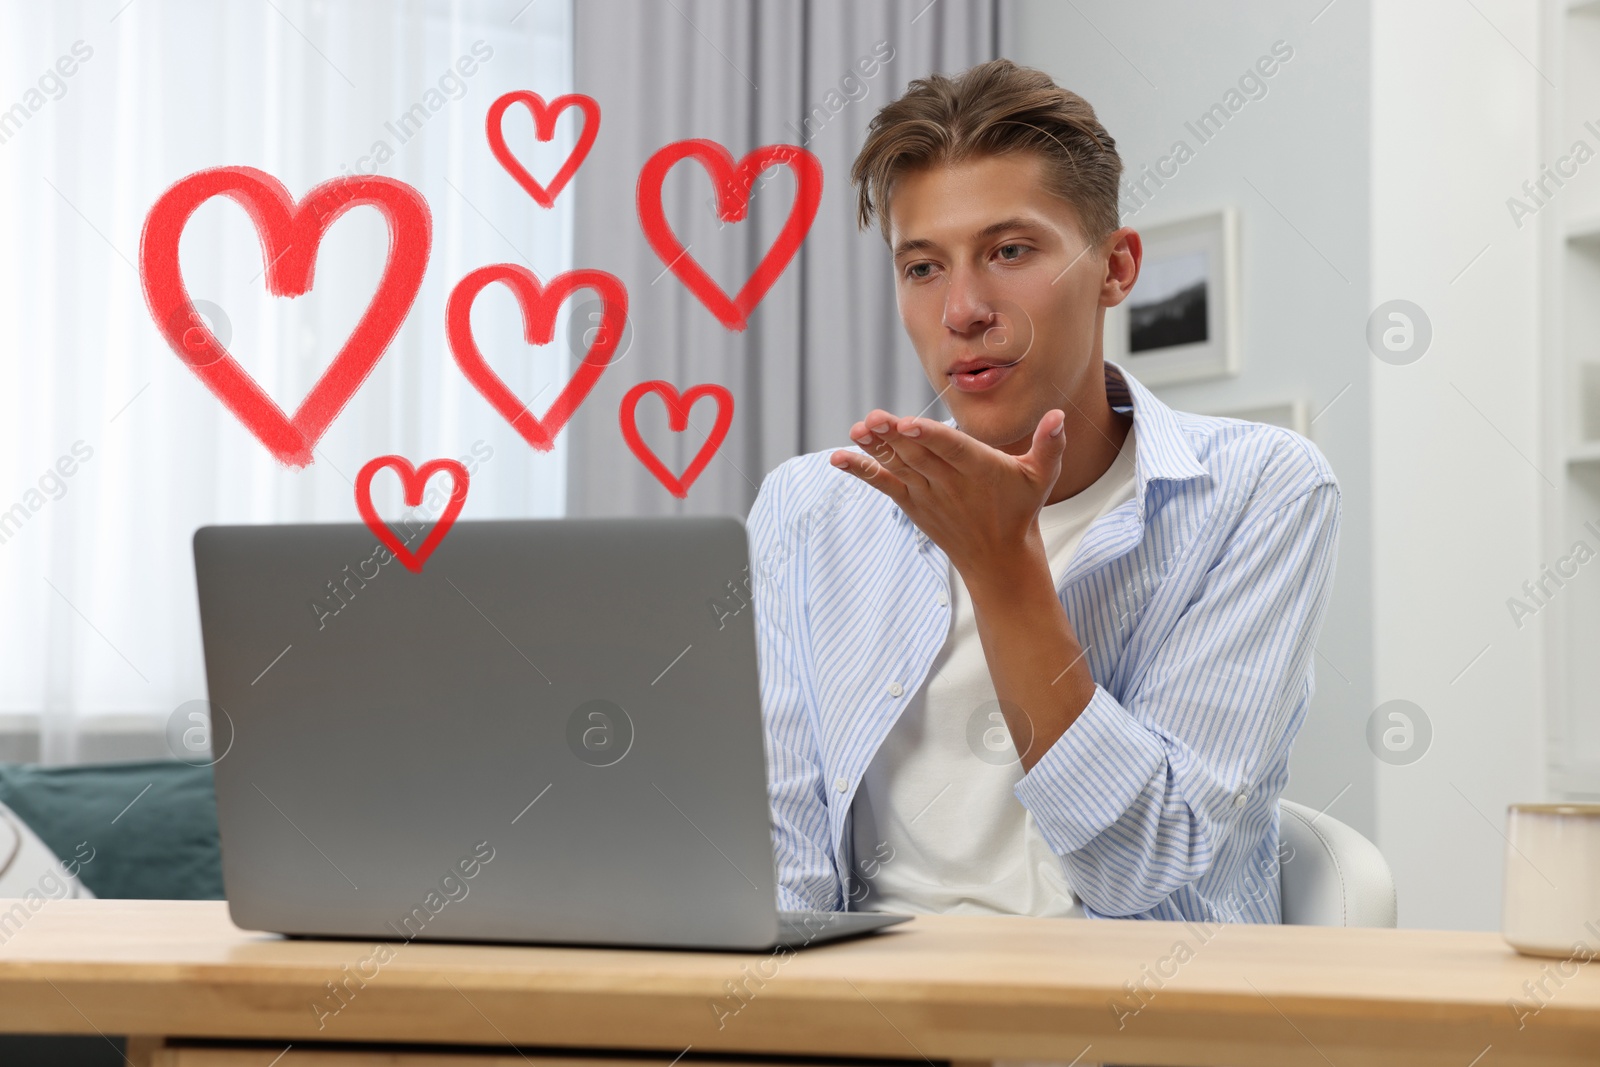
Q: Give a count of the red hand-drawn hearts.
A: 6